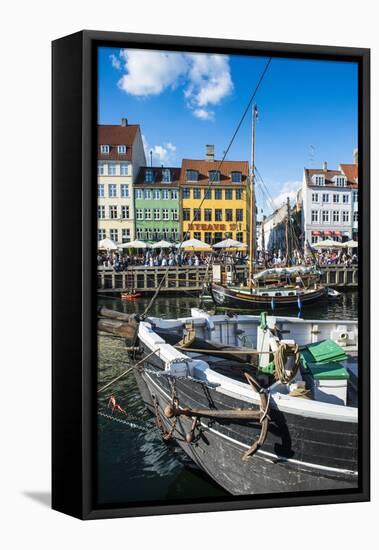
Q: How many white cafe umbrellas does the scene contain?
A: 7